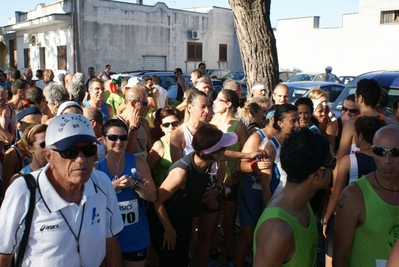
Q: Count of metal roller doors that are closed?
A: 1